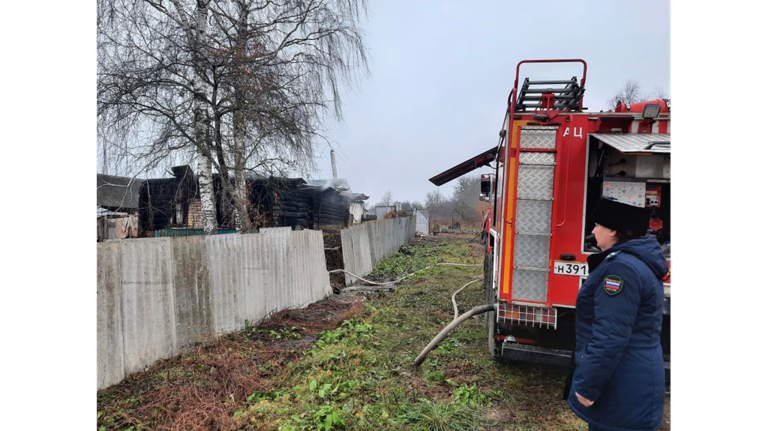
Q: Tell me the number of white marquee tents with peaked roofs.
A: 0